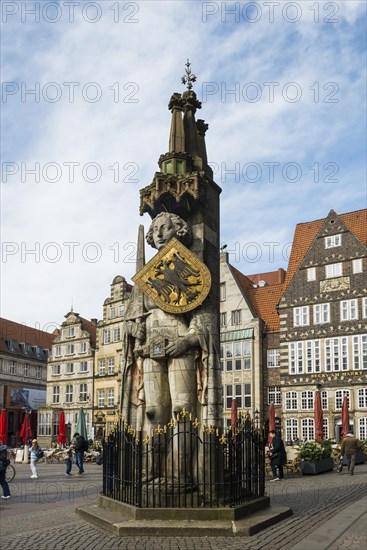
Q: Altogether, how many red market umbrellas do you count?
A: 7